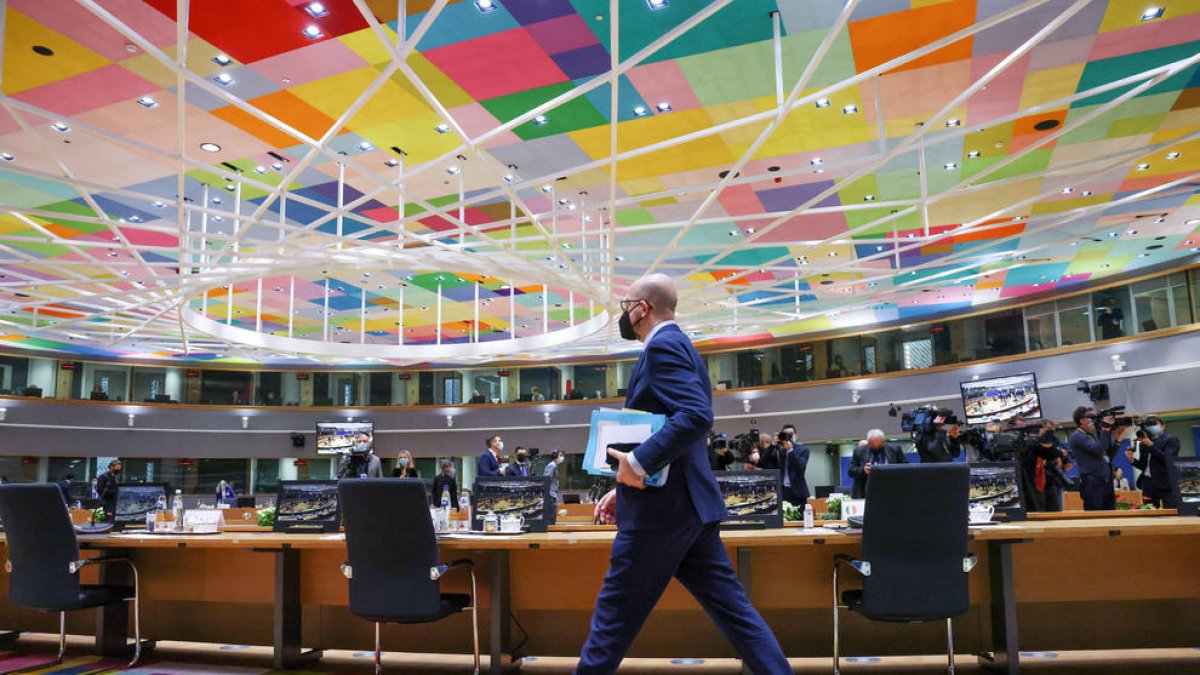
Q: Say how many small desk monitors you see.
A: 6